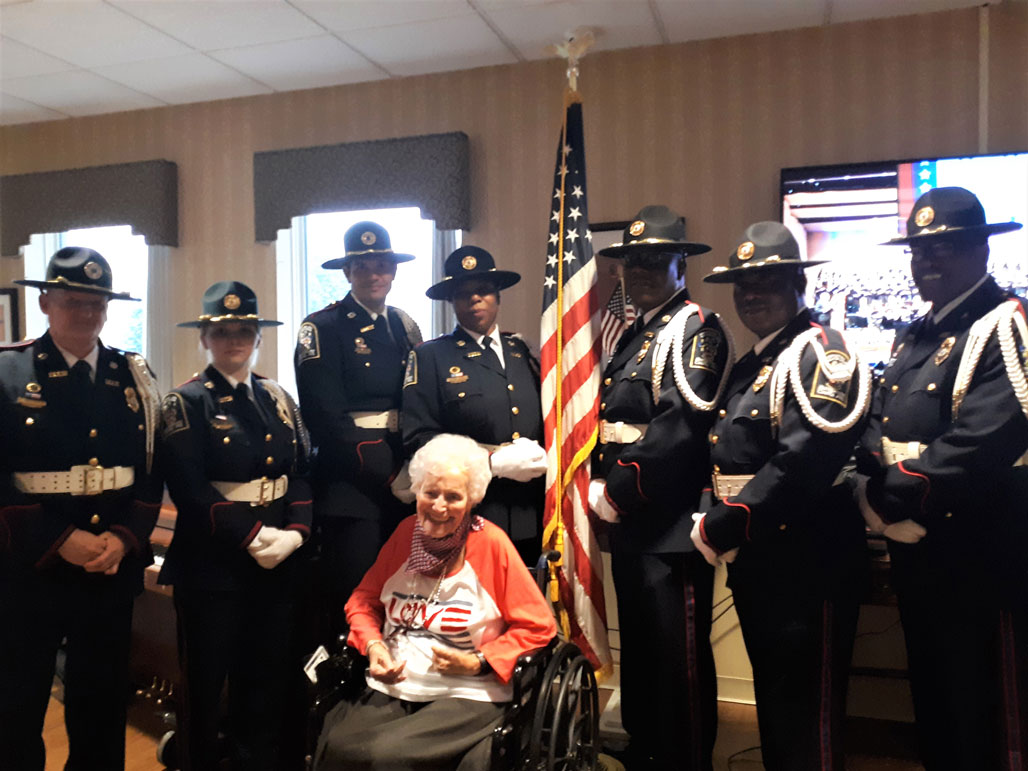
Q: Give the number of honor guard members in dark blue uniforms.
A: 7